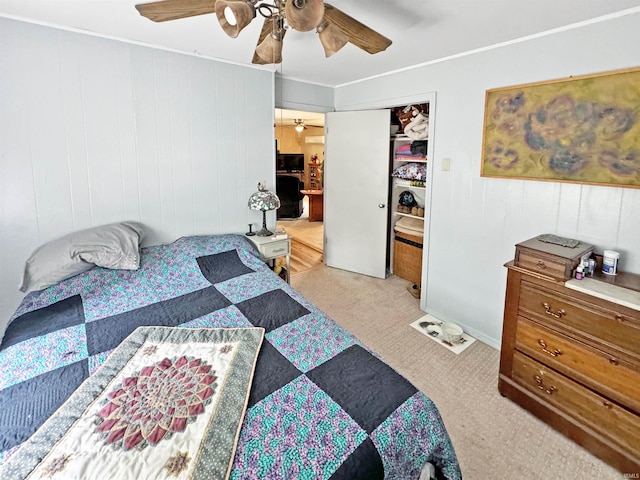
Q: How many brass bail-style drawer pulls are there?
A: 3